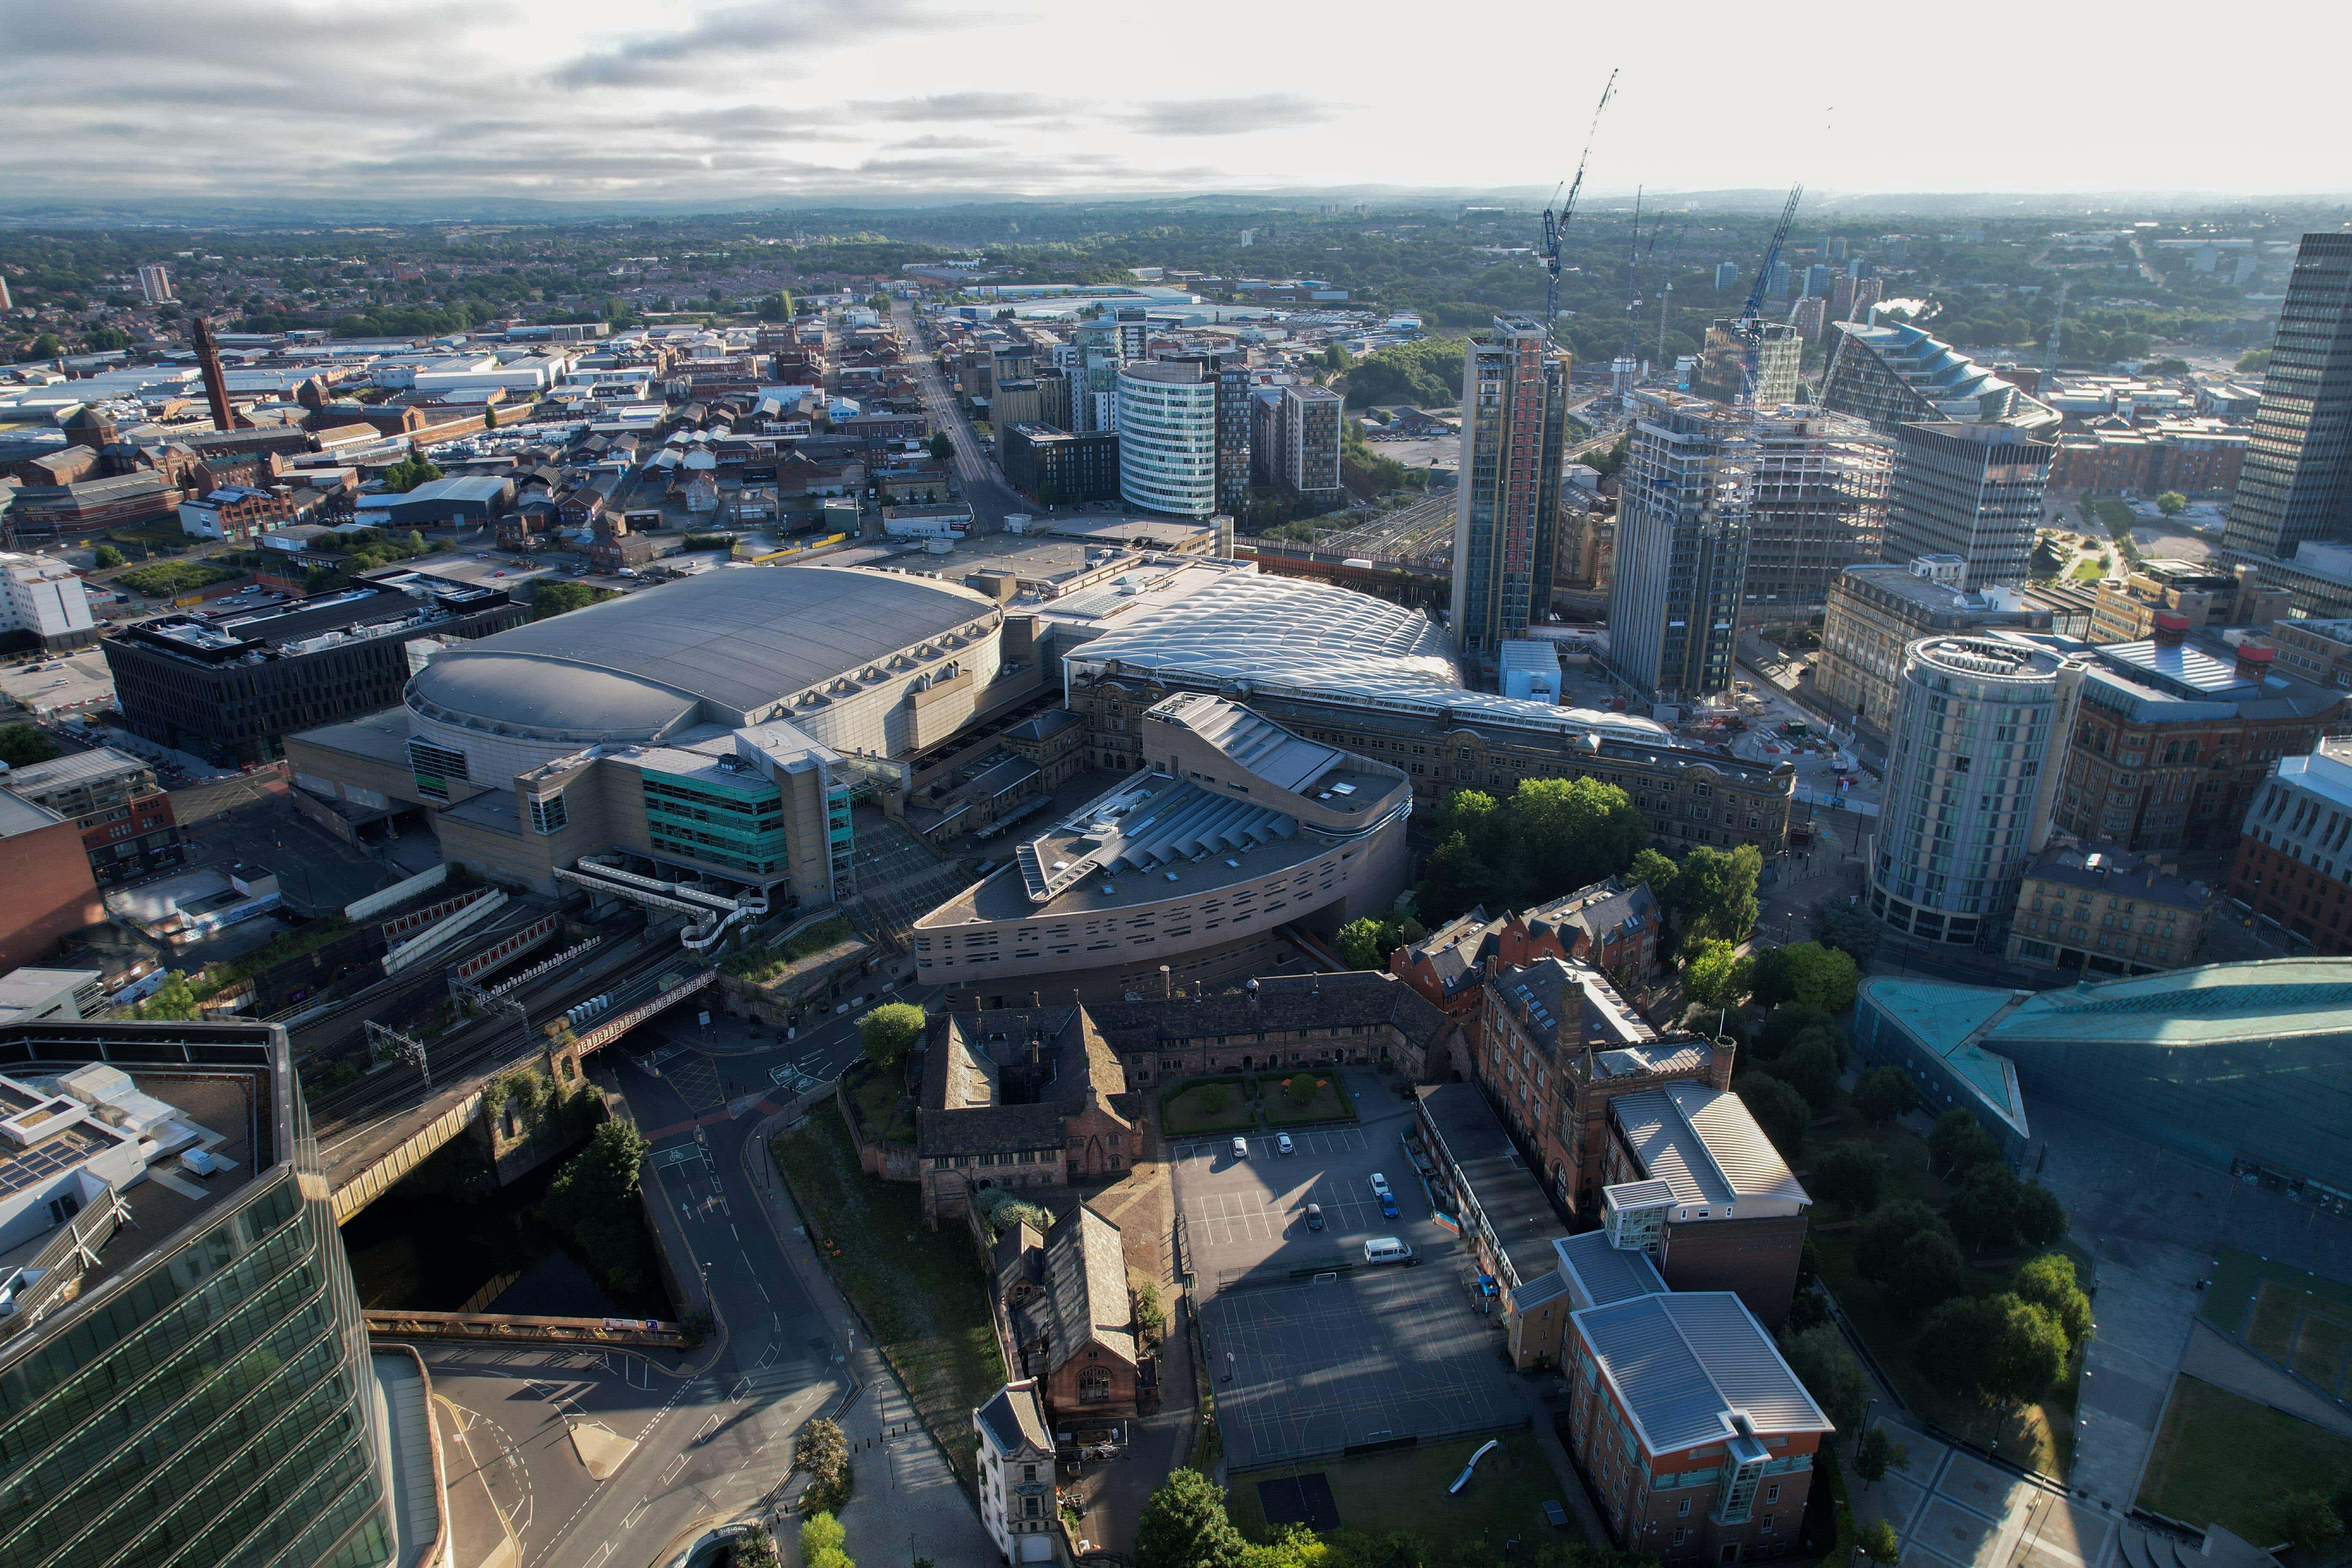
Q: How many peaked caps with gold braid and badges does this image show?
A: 0